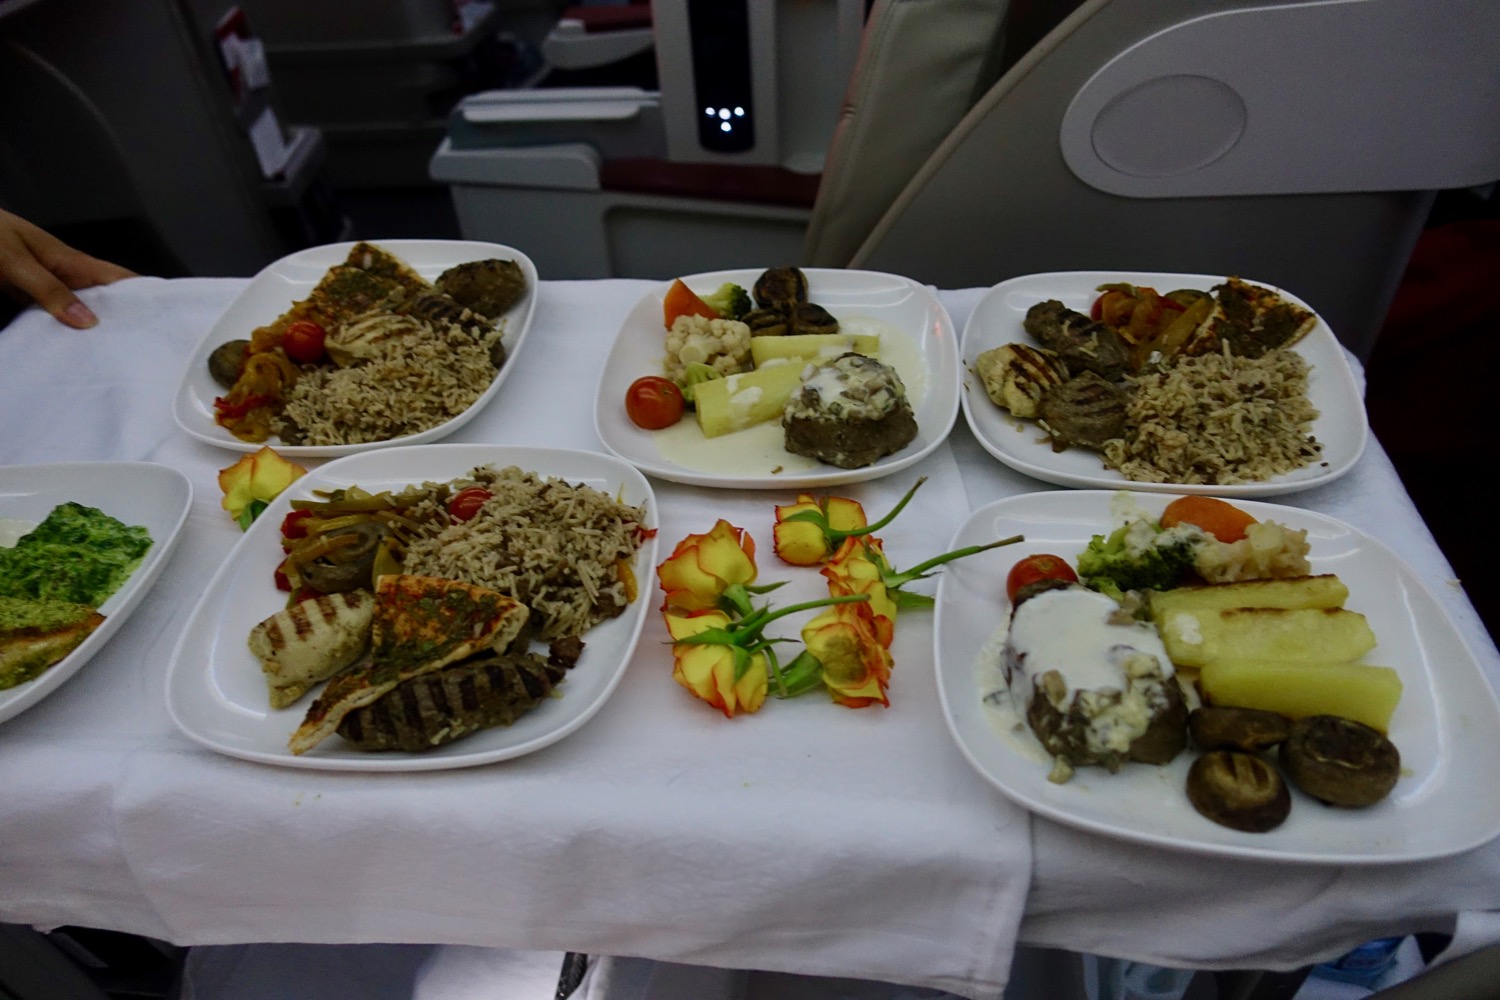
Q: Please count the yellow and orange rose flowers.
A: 6